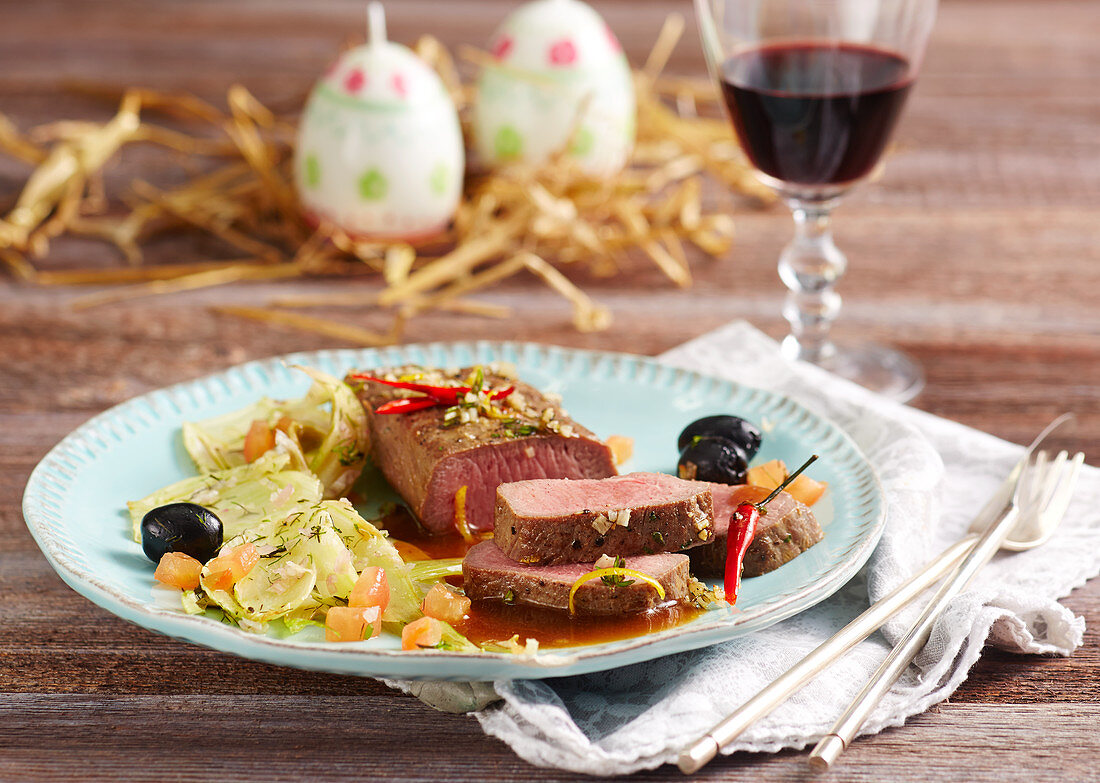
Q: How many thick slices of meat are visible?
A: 3